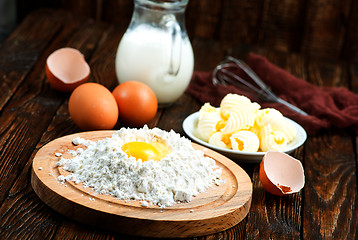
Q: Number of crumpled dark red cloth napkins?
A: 1